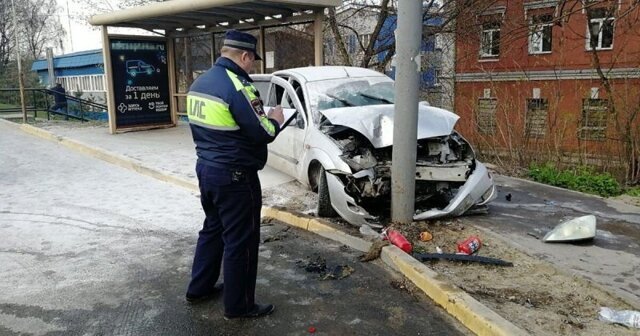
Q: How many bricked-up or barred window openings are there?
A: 3